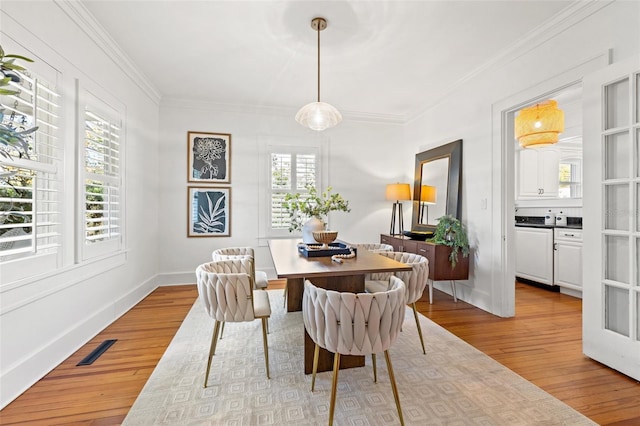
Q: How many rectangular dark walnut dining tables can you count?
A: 1